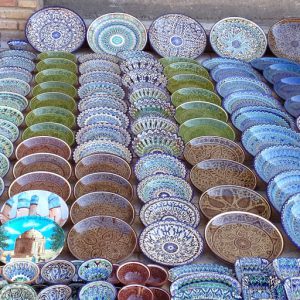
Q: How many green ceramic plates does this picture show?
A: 13